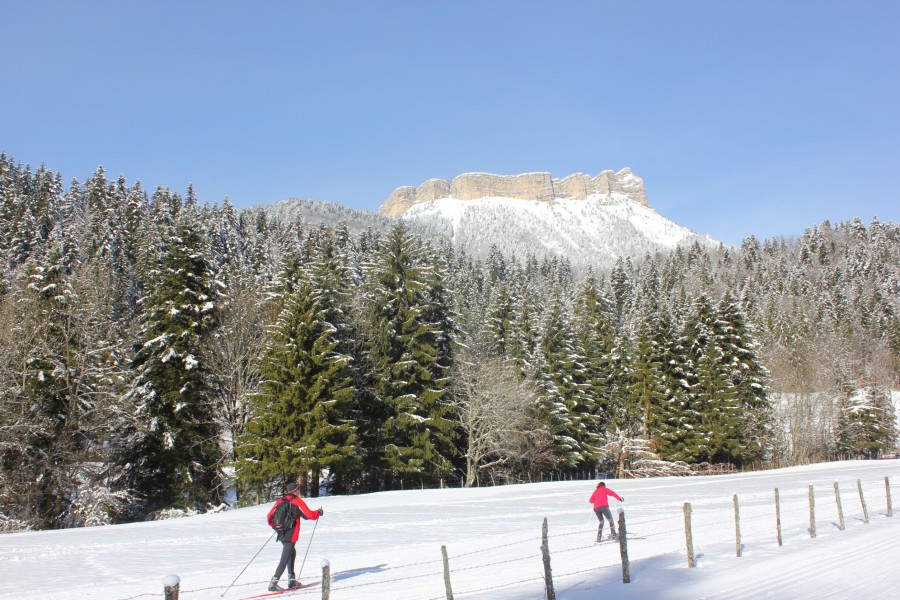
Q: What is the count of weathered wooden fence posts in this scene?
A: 12